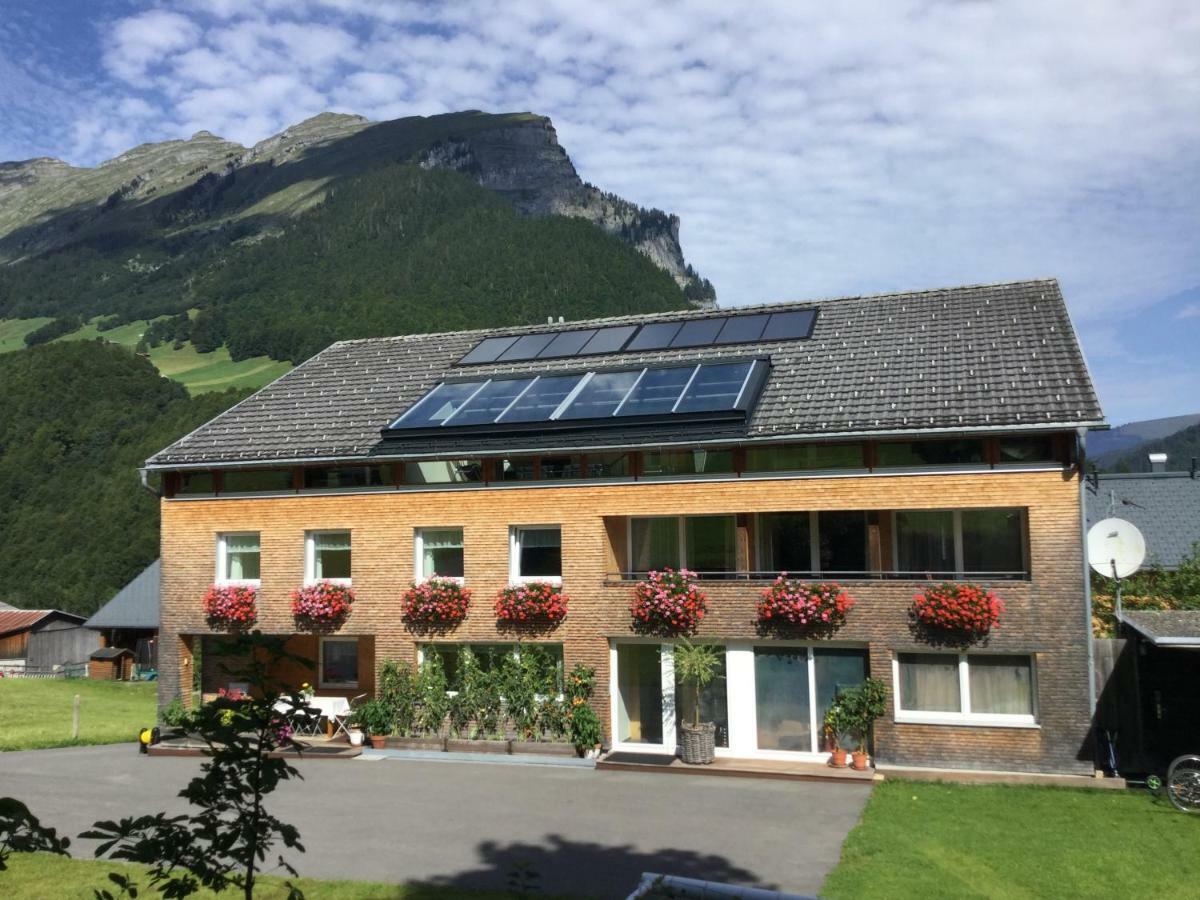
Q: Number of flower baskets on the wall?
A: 7